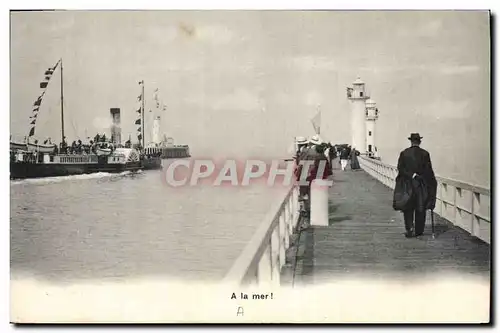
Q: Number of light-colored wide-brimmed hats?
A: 2